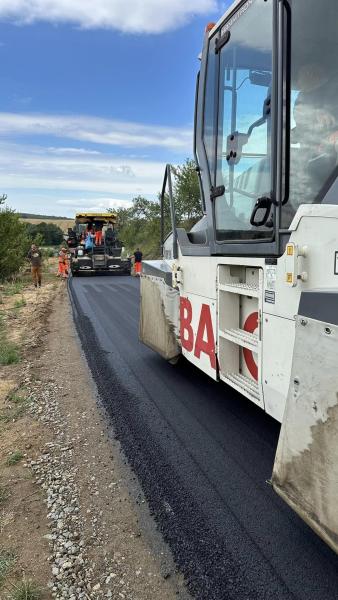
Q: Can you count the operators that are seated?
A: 1